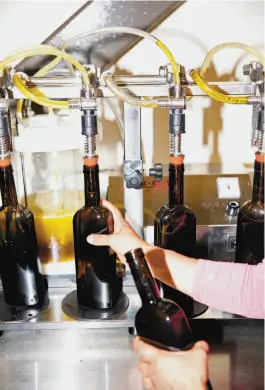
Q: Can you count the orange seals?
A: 4